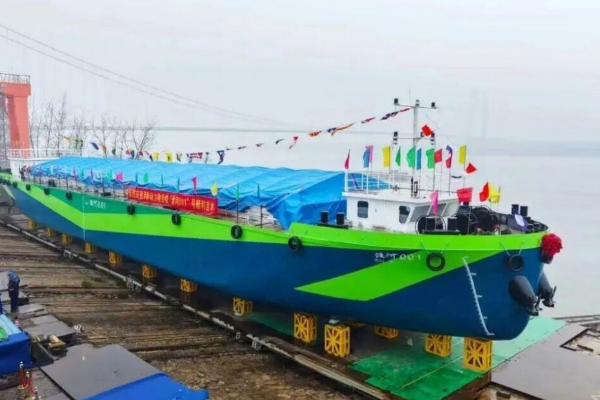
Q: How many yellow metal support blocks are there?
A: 13